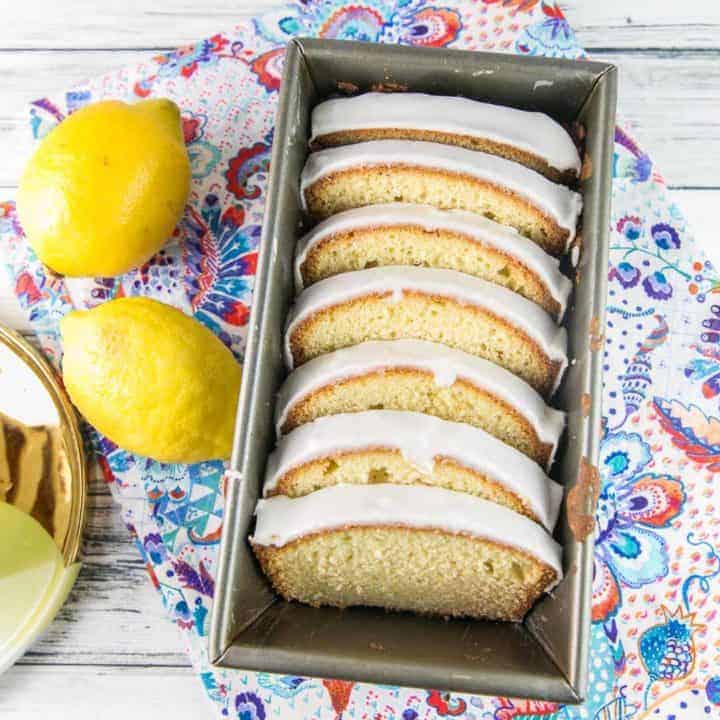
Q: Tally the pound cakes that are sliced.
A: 7